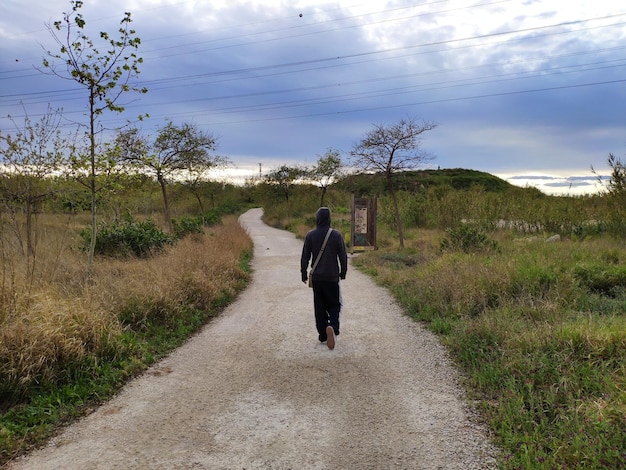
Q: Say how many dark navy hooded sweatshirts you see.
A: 1